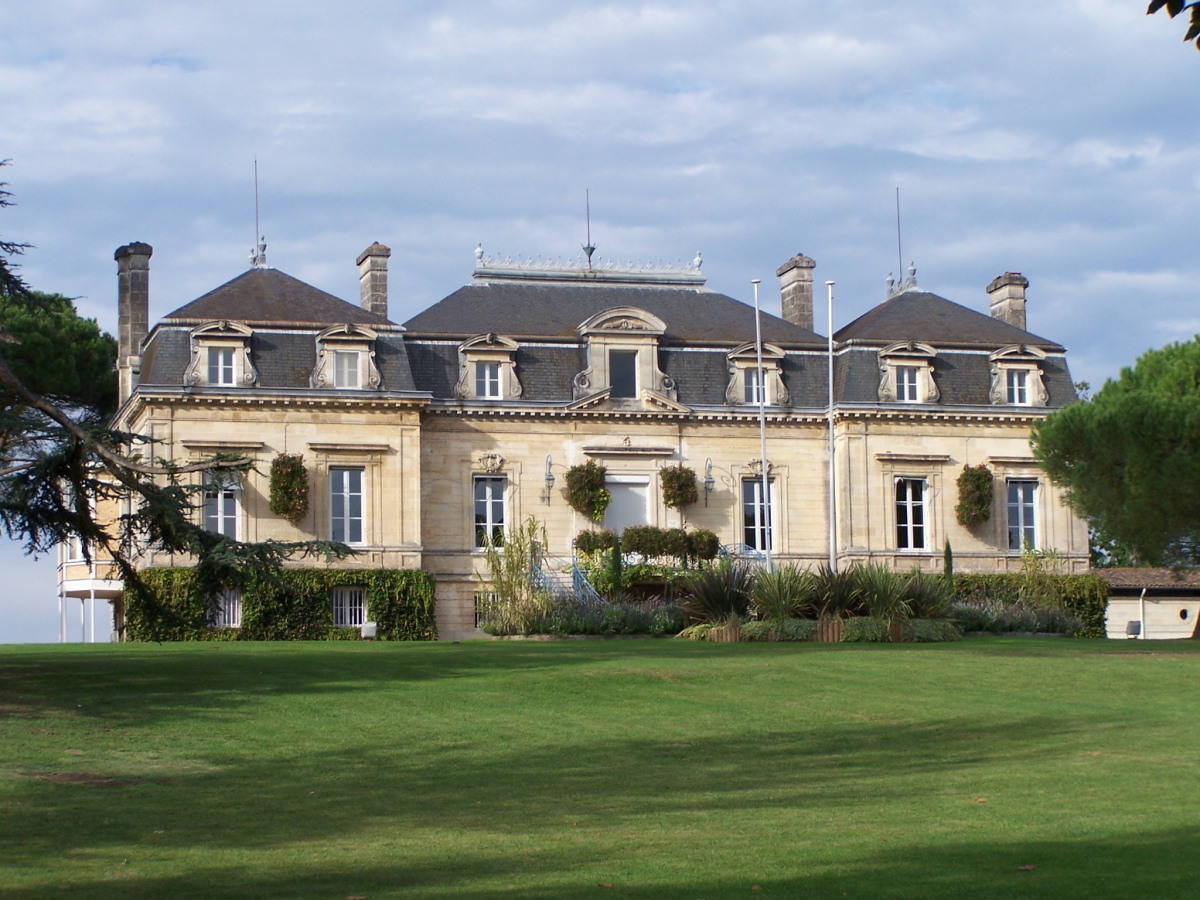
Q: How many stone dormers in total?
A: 7